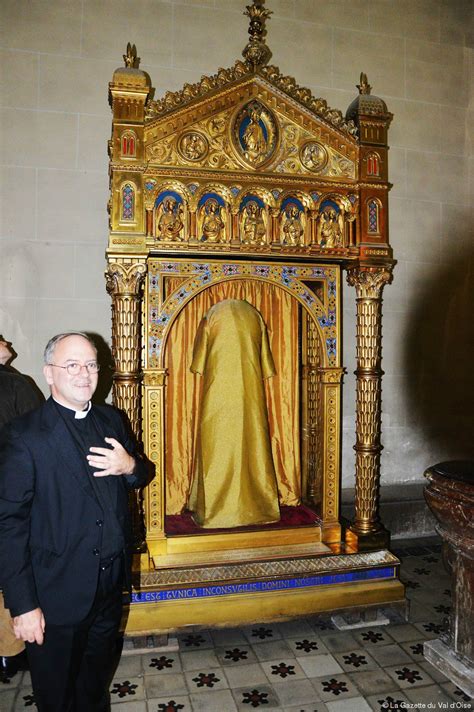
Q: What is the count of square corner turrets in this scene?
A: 2